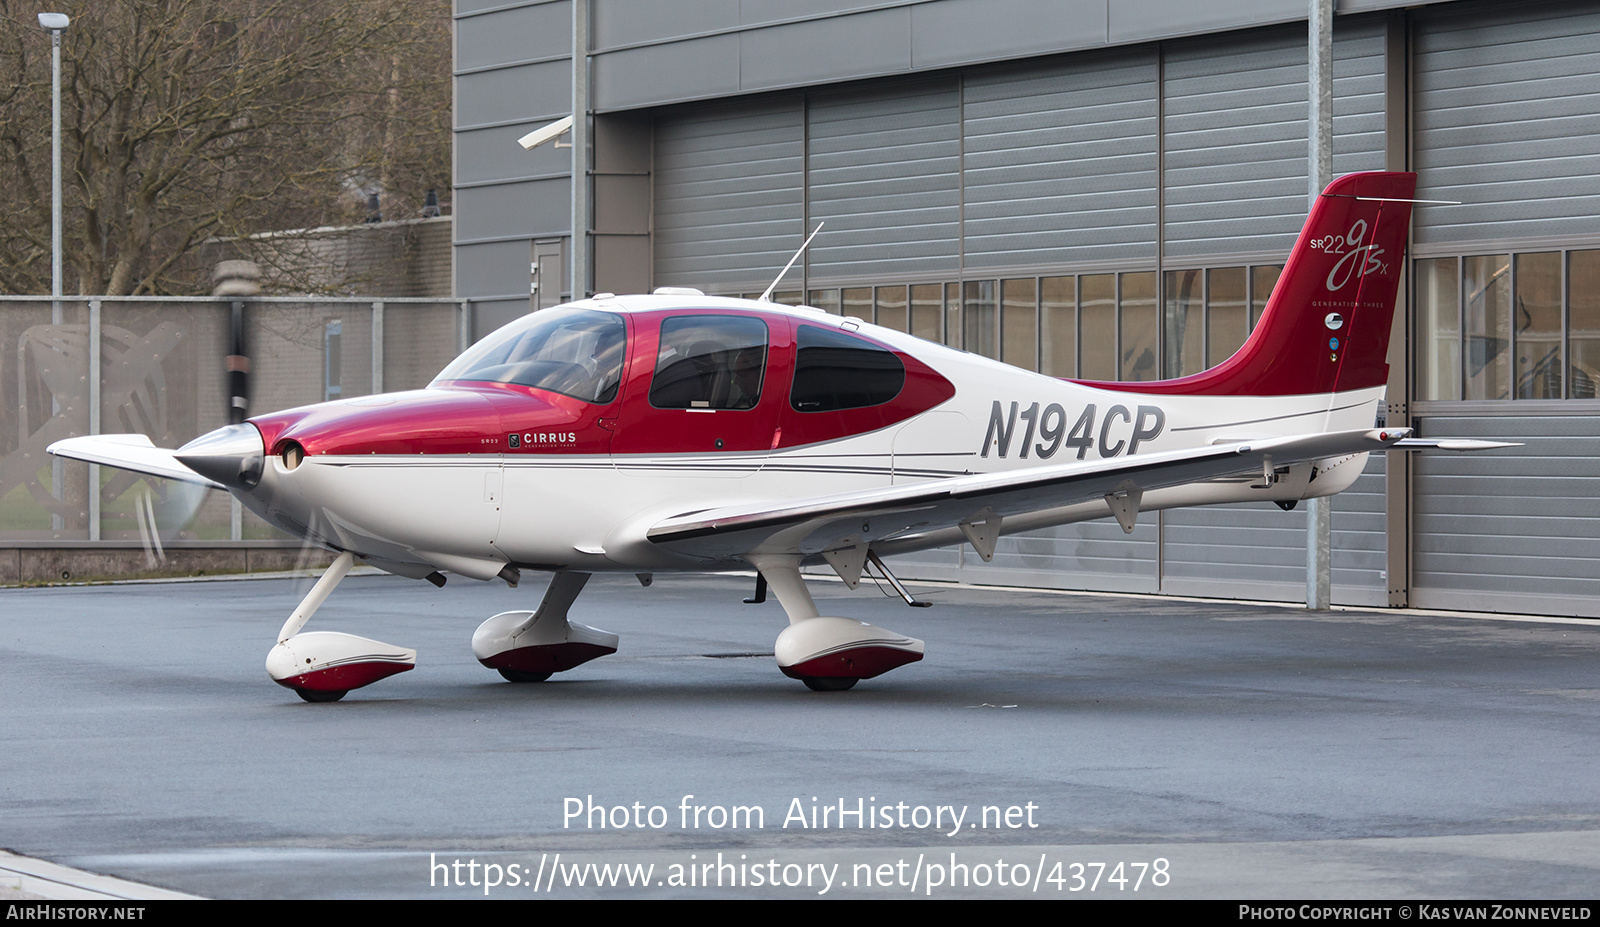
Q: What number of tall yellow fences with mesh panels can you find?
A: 0